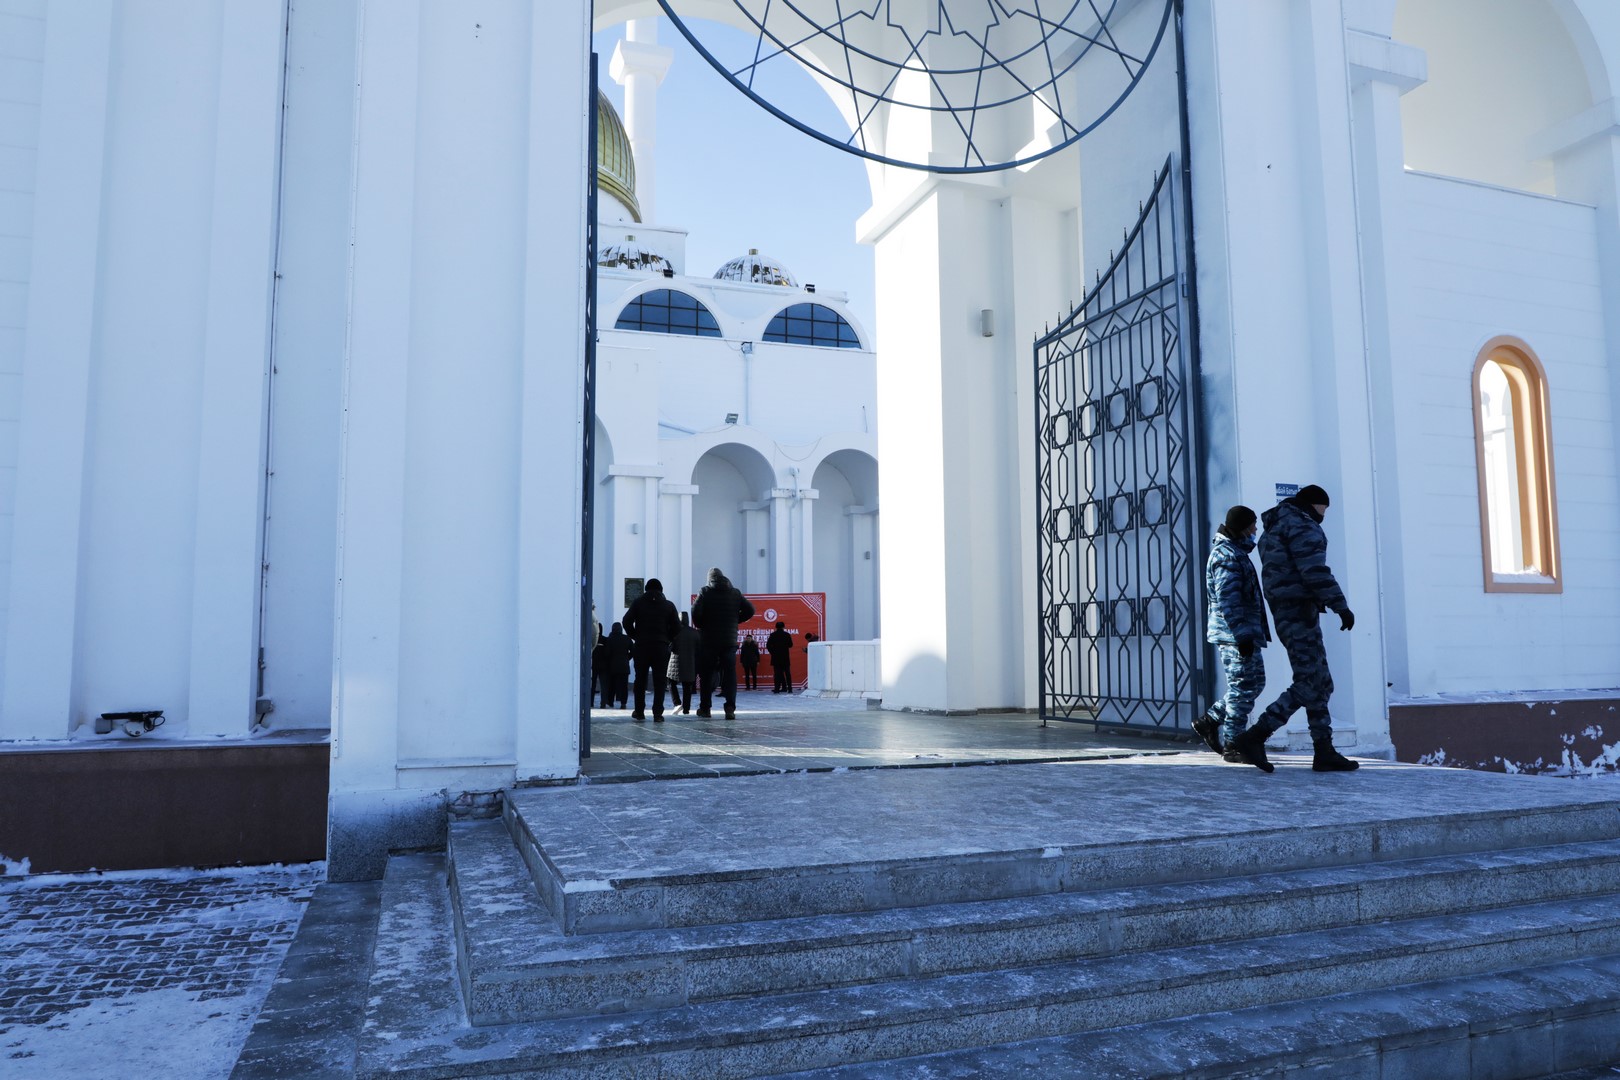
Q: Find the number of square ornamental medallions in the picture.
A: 12